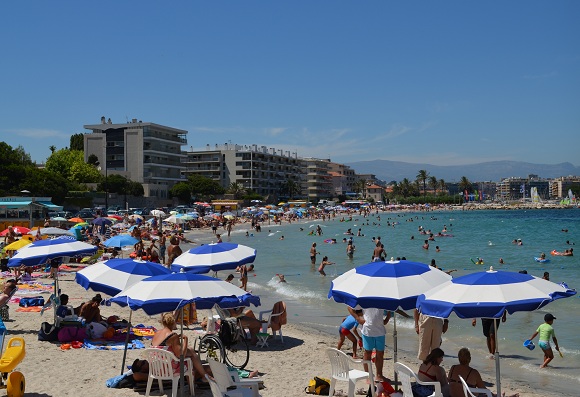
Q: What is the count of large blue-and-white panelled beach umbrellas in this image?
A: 6